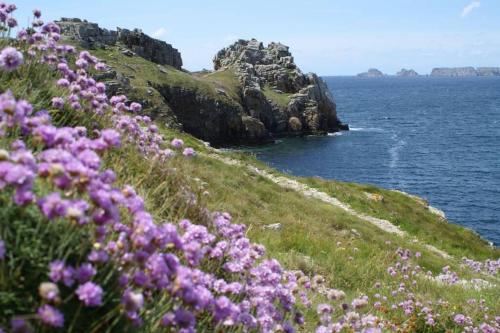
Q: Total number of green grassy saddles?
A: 1